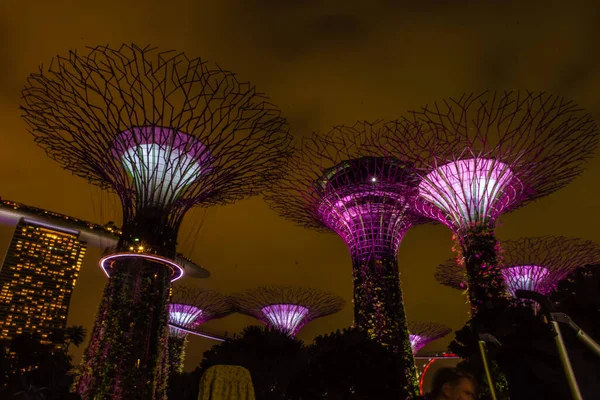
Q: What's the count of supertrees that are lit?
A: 7